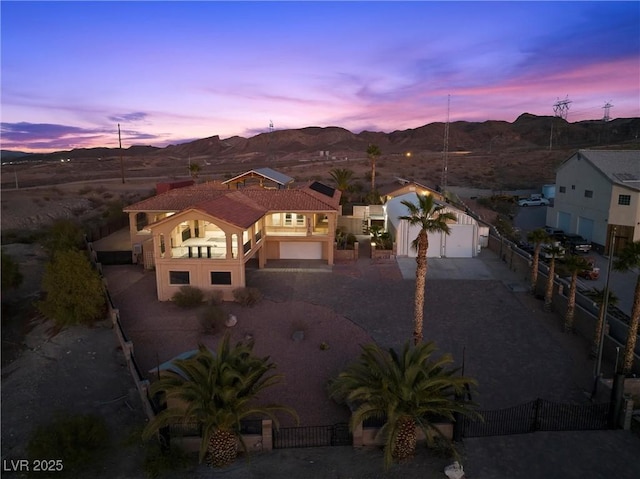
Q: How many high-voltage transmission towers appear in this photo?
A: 2